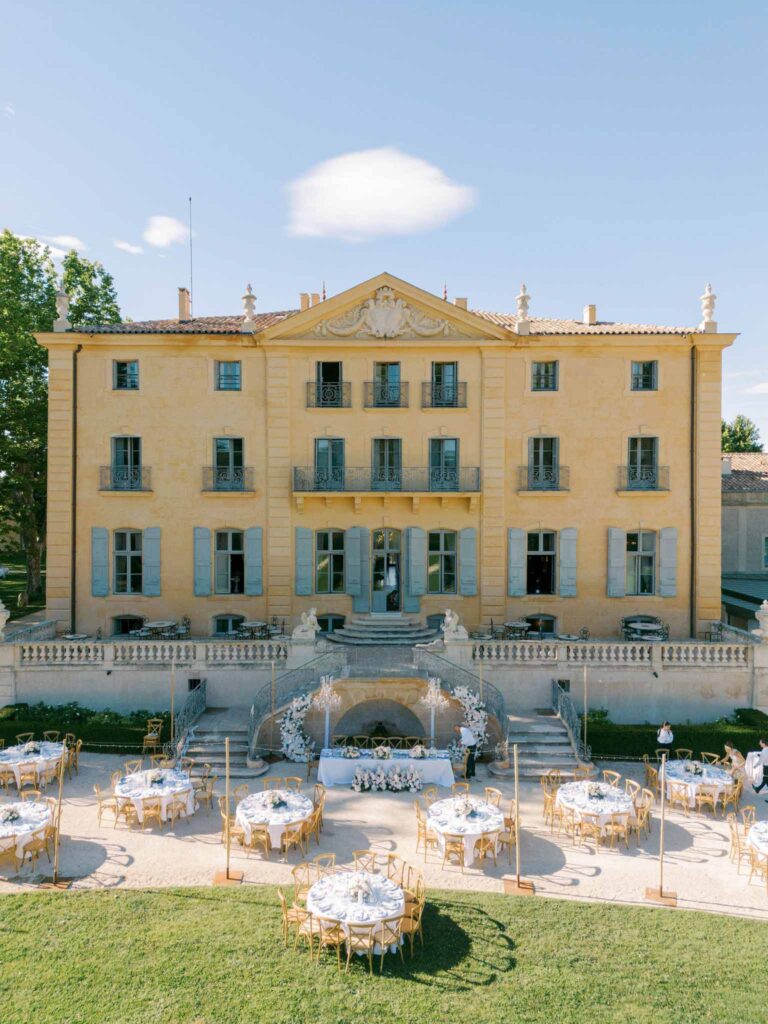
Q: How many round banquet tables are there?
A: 9